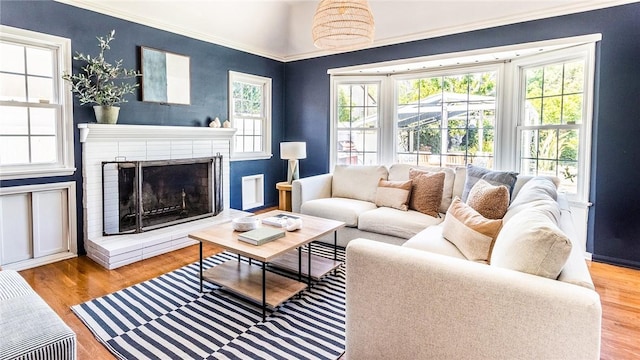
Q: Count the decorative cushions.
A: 5